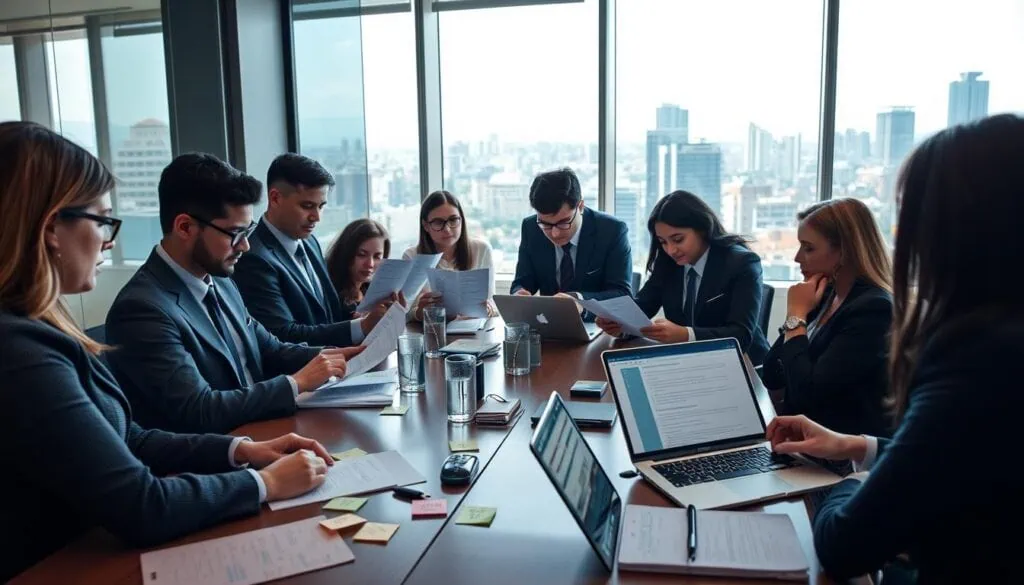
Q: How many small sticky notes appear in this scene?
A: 8